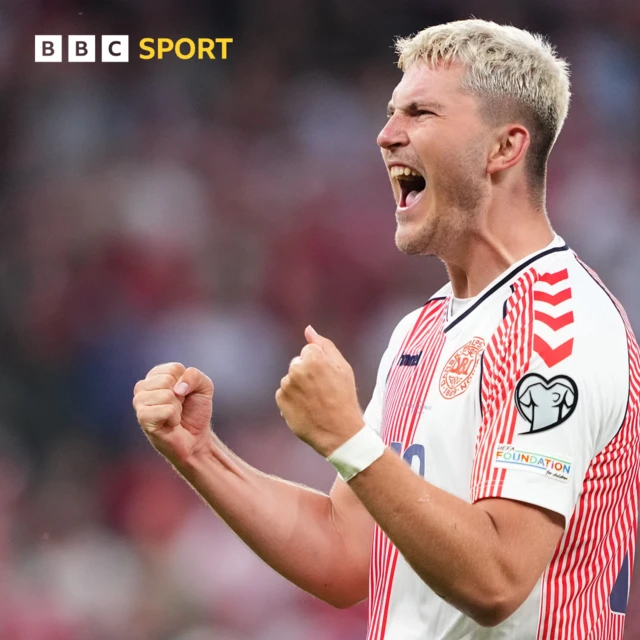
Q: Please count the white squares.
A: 3